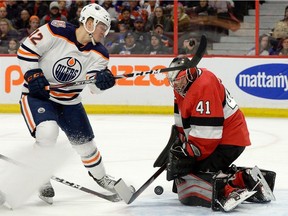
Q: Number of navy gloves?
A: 2